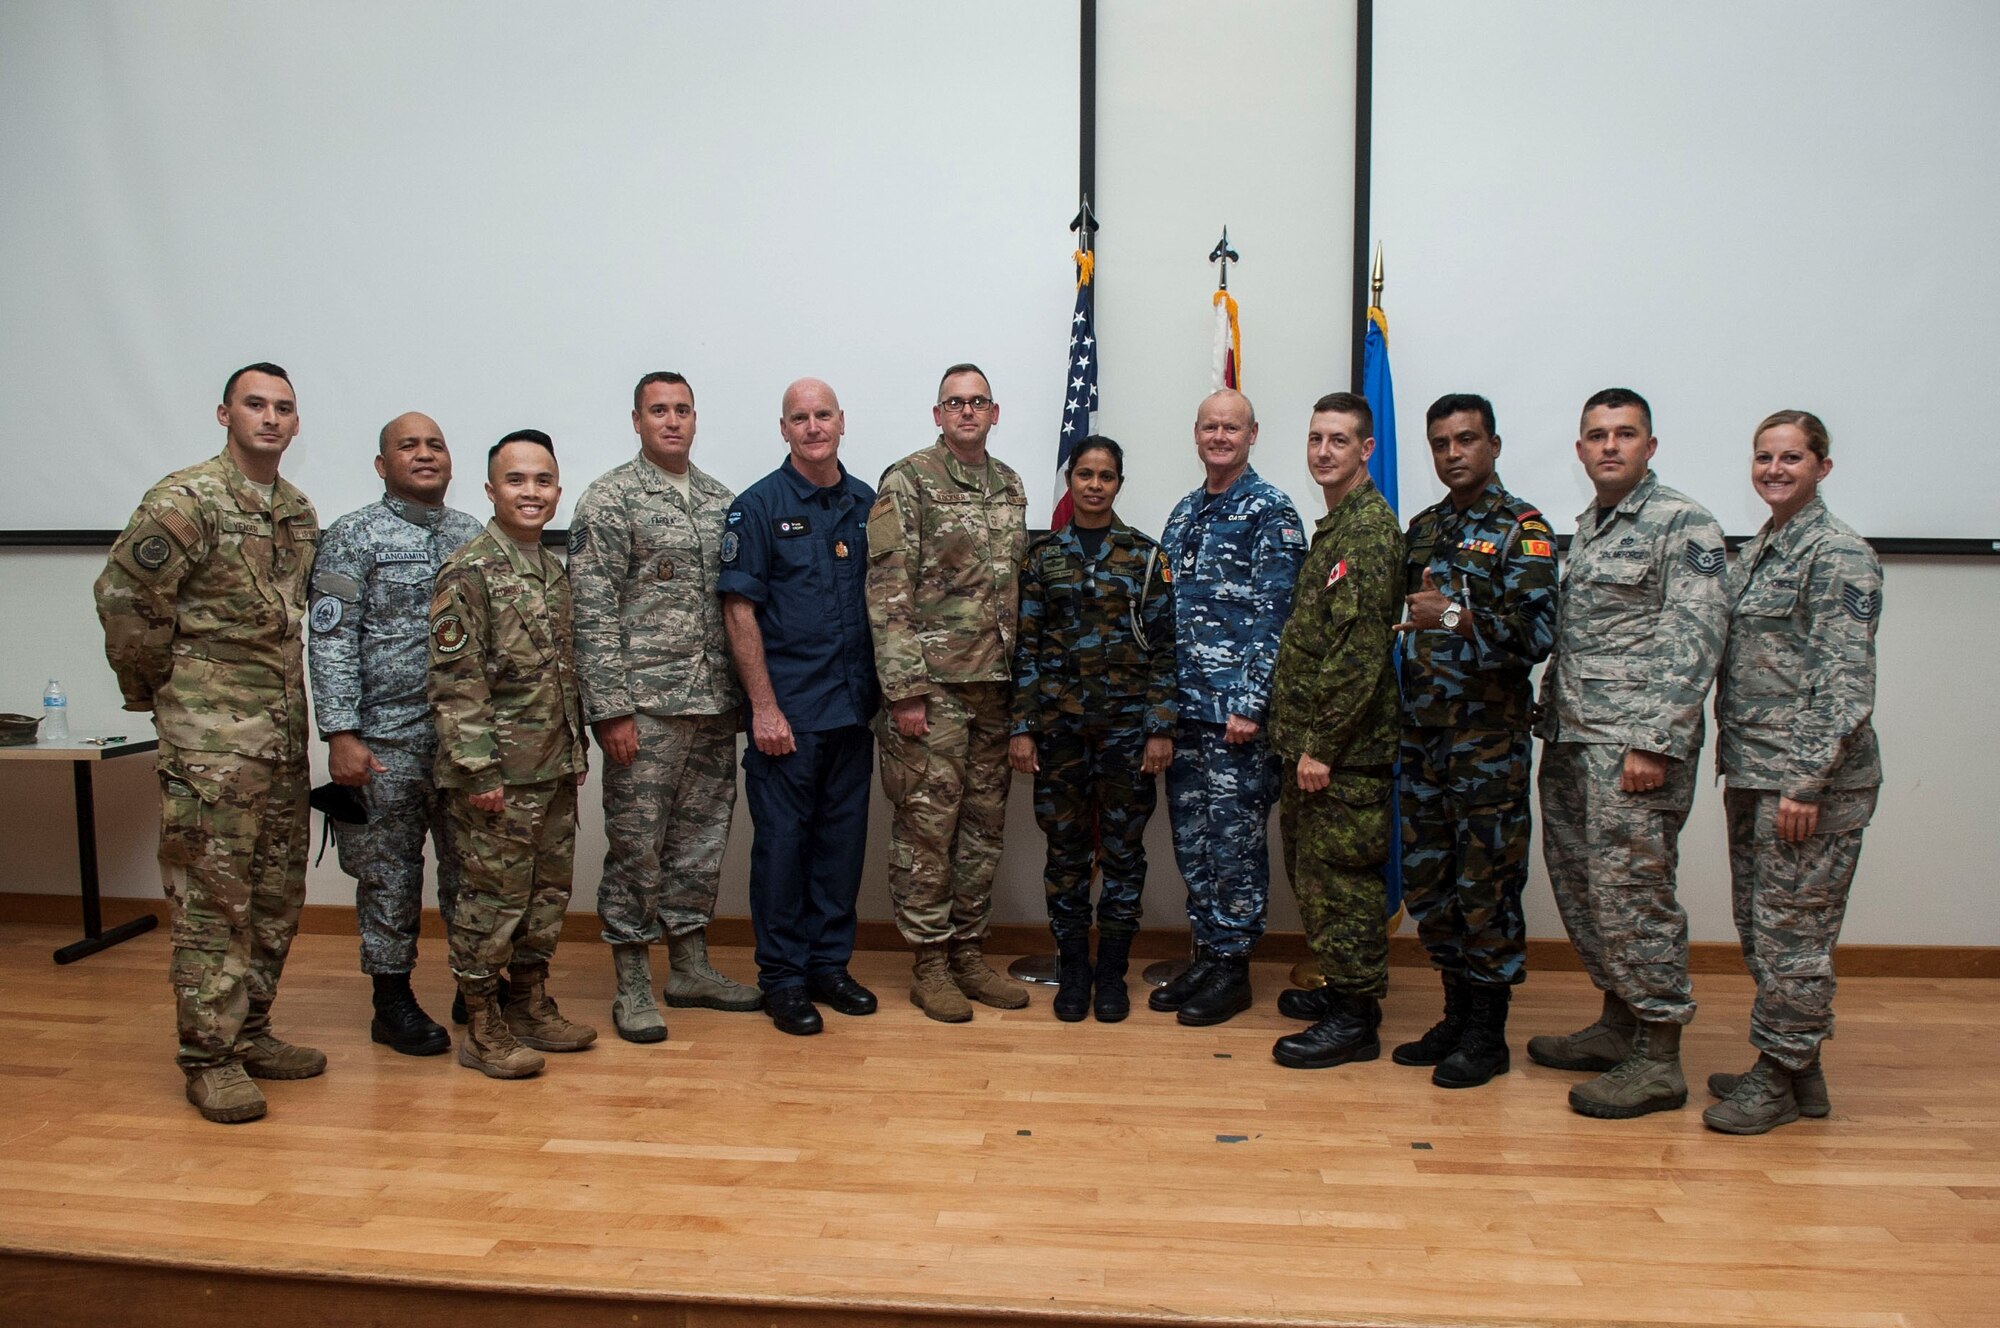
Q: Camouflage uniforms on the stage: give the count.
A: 11